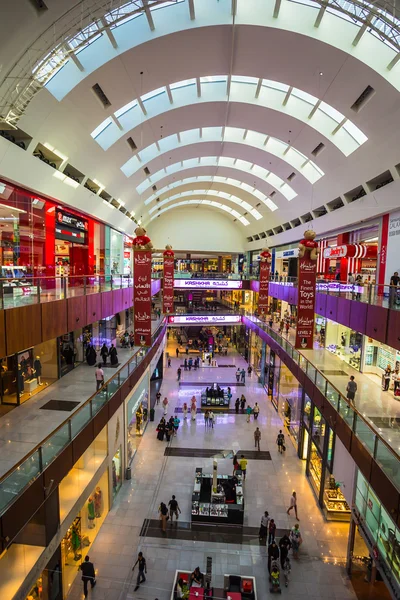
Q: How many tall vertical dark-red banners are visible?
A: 4